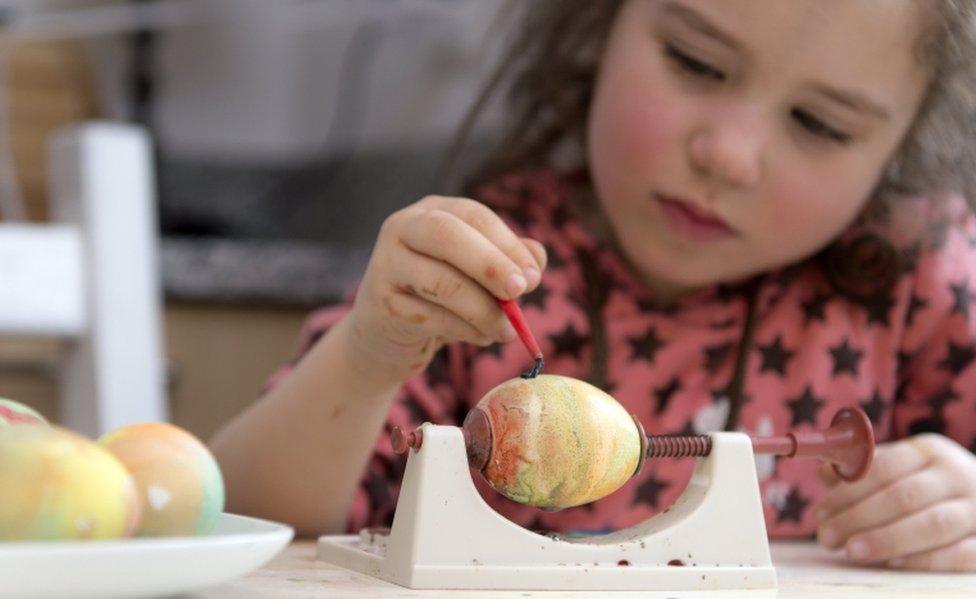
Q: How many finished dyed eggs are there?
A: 3